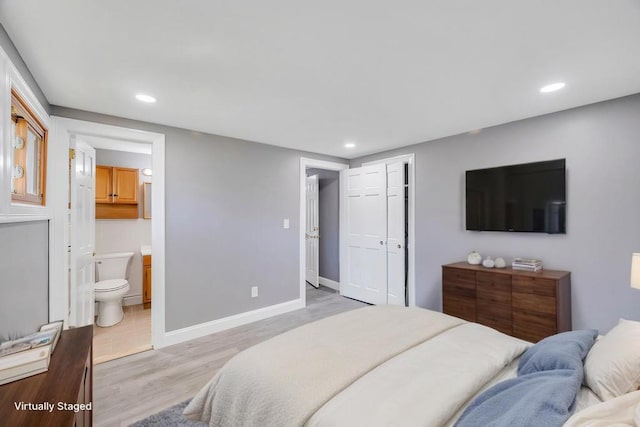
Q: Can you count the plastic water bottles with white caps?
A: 0